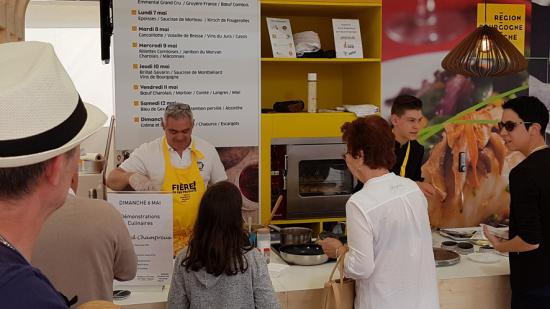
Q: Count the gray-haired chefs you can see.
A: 1